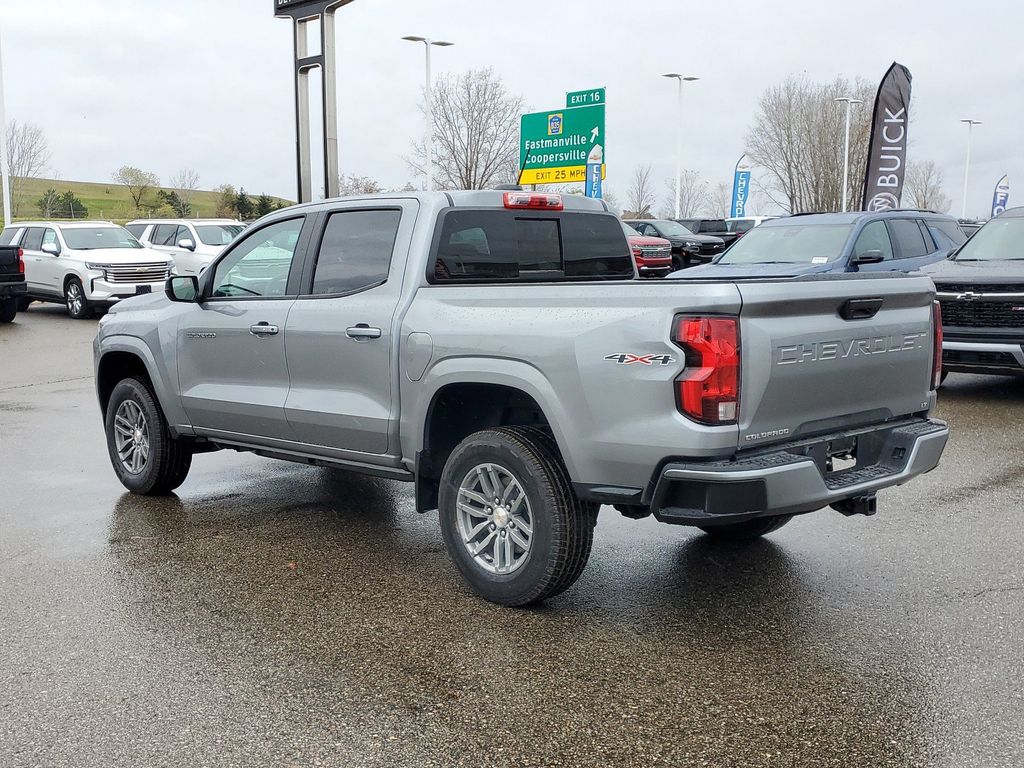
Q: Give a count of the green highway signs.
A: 1